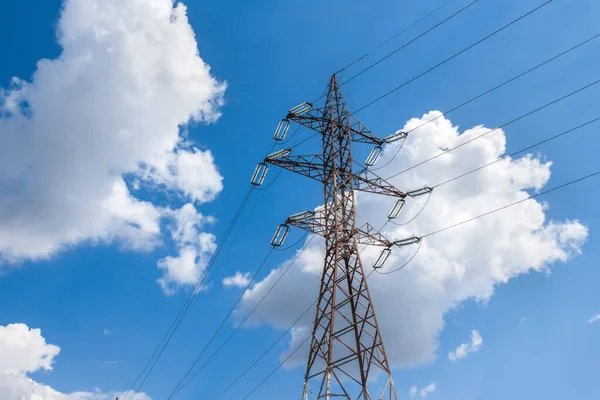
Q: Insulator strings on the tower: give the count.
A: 12